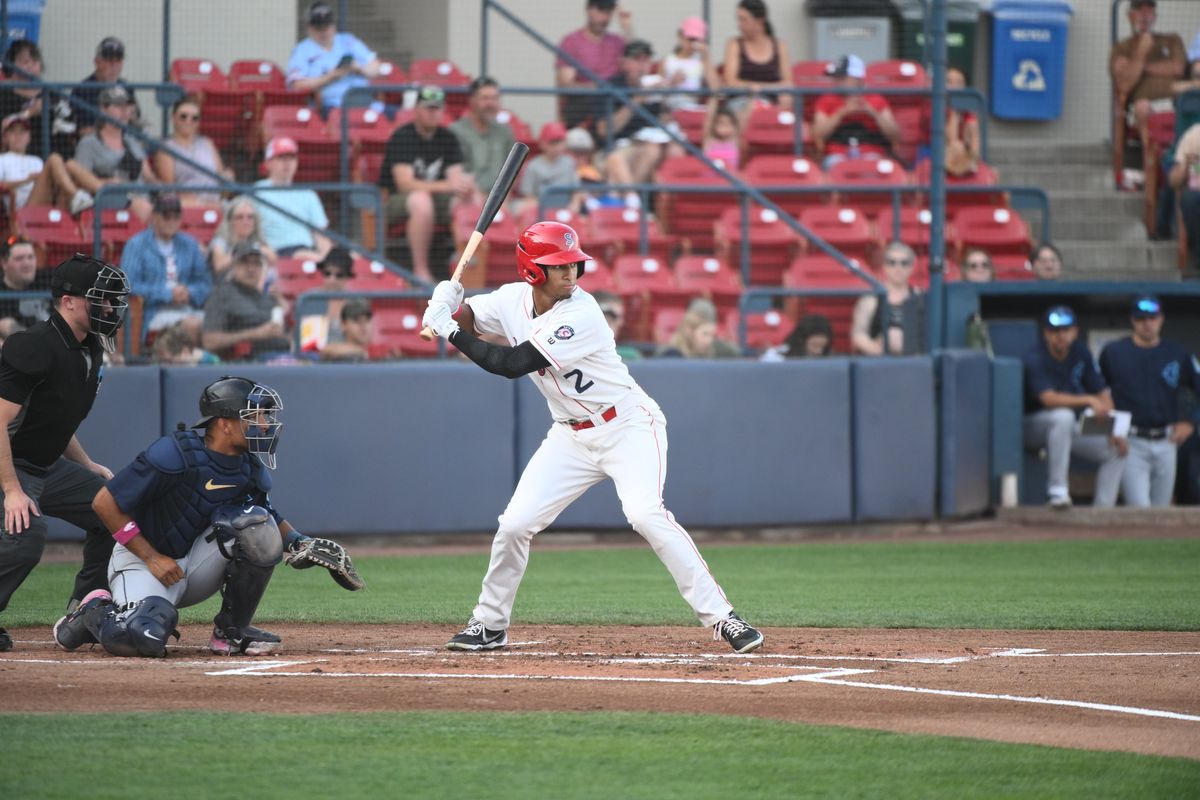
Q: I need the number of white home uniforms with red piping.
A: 1